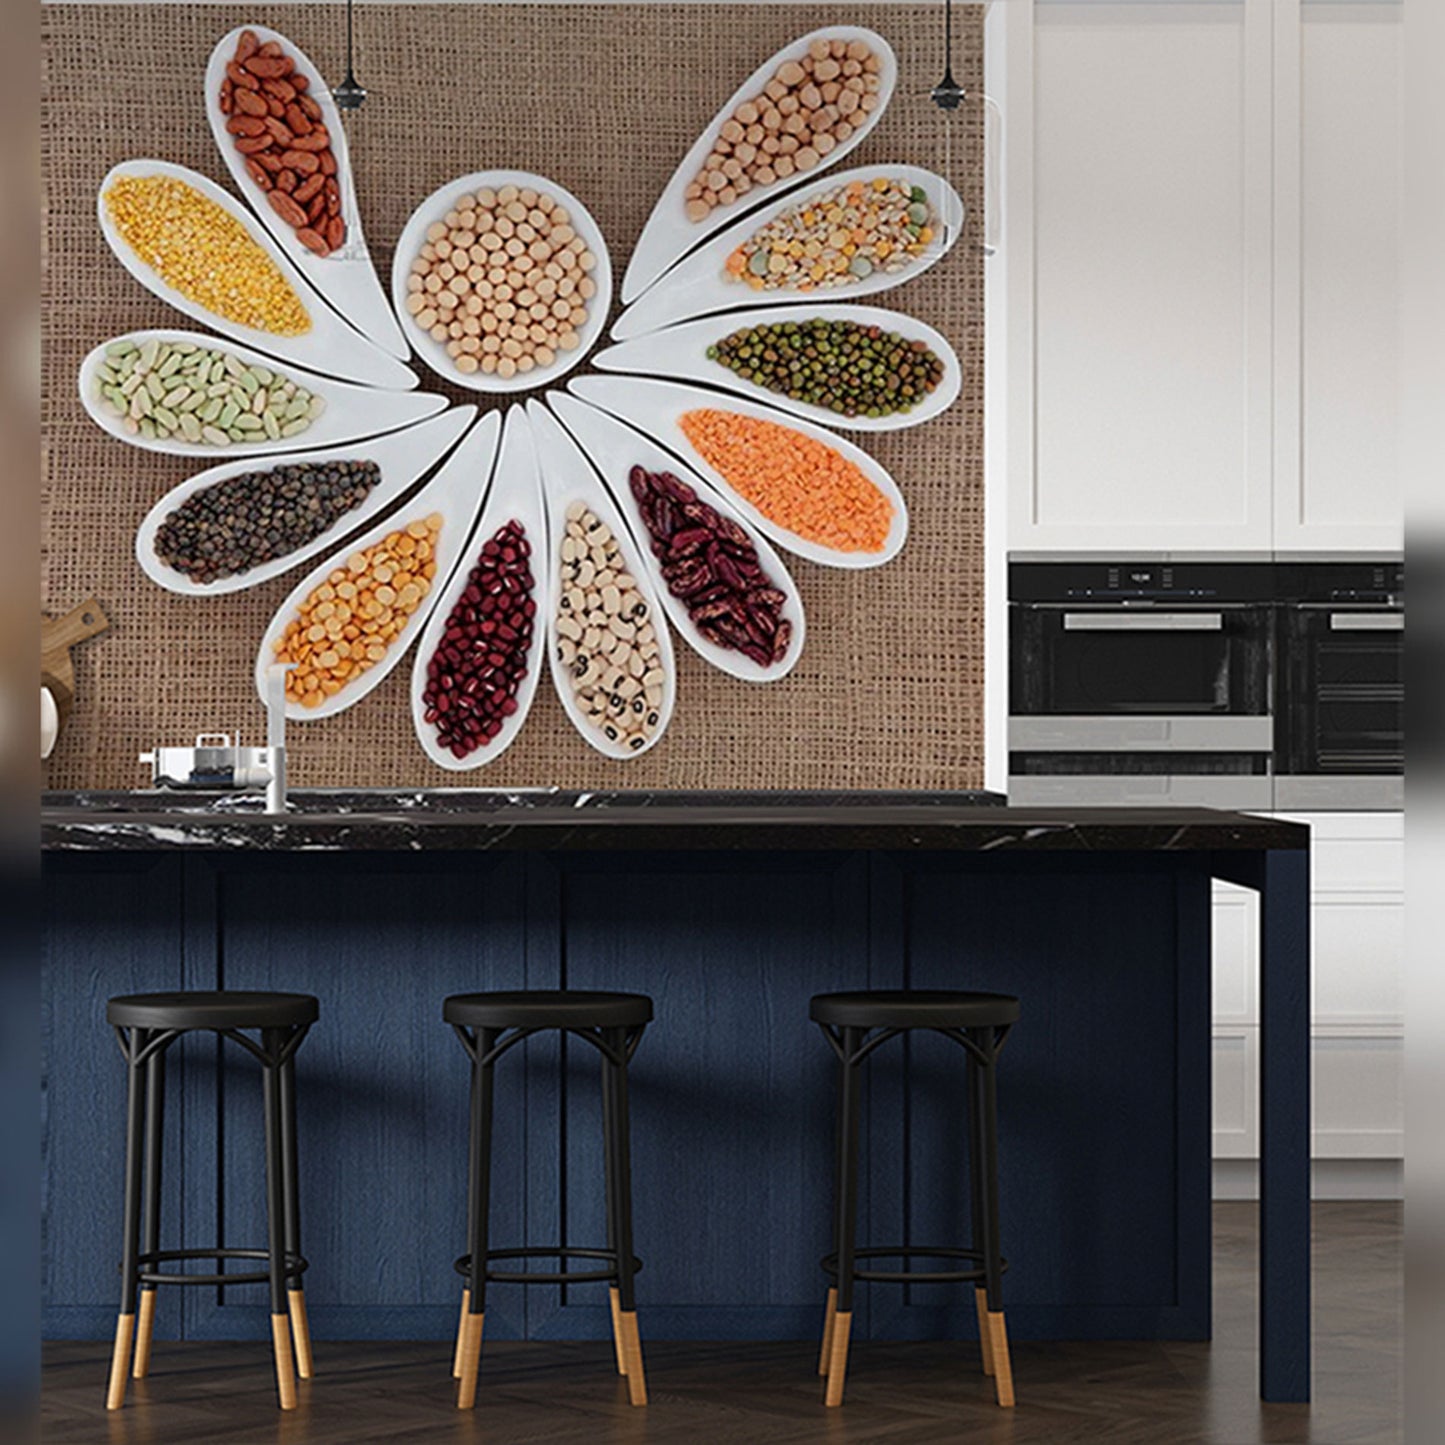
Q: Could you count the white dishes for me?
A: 13